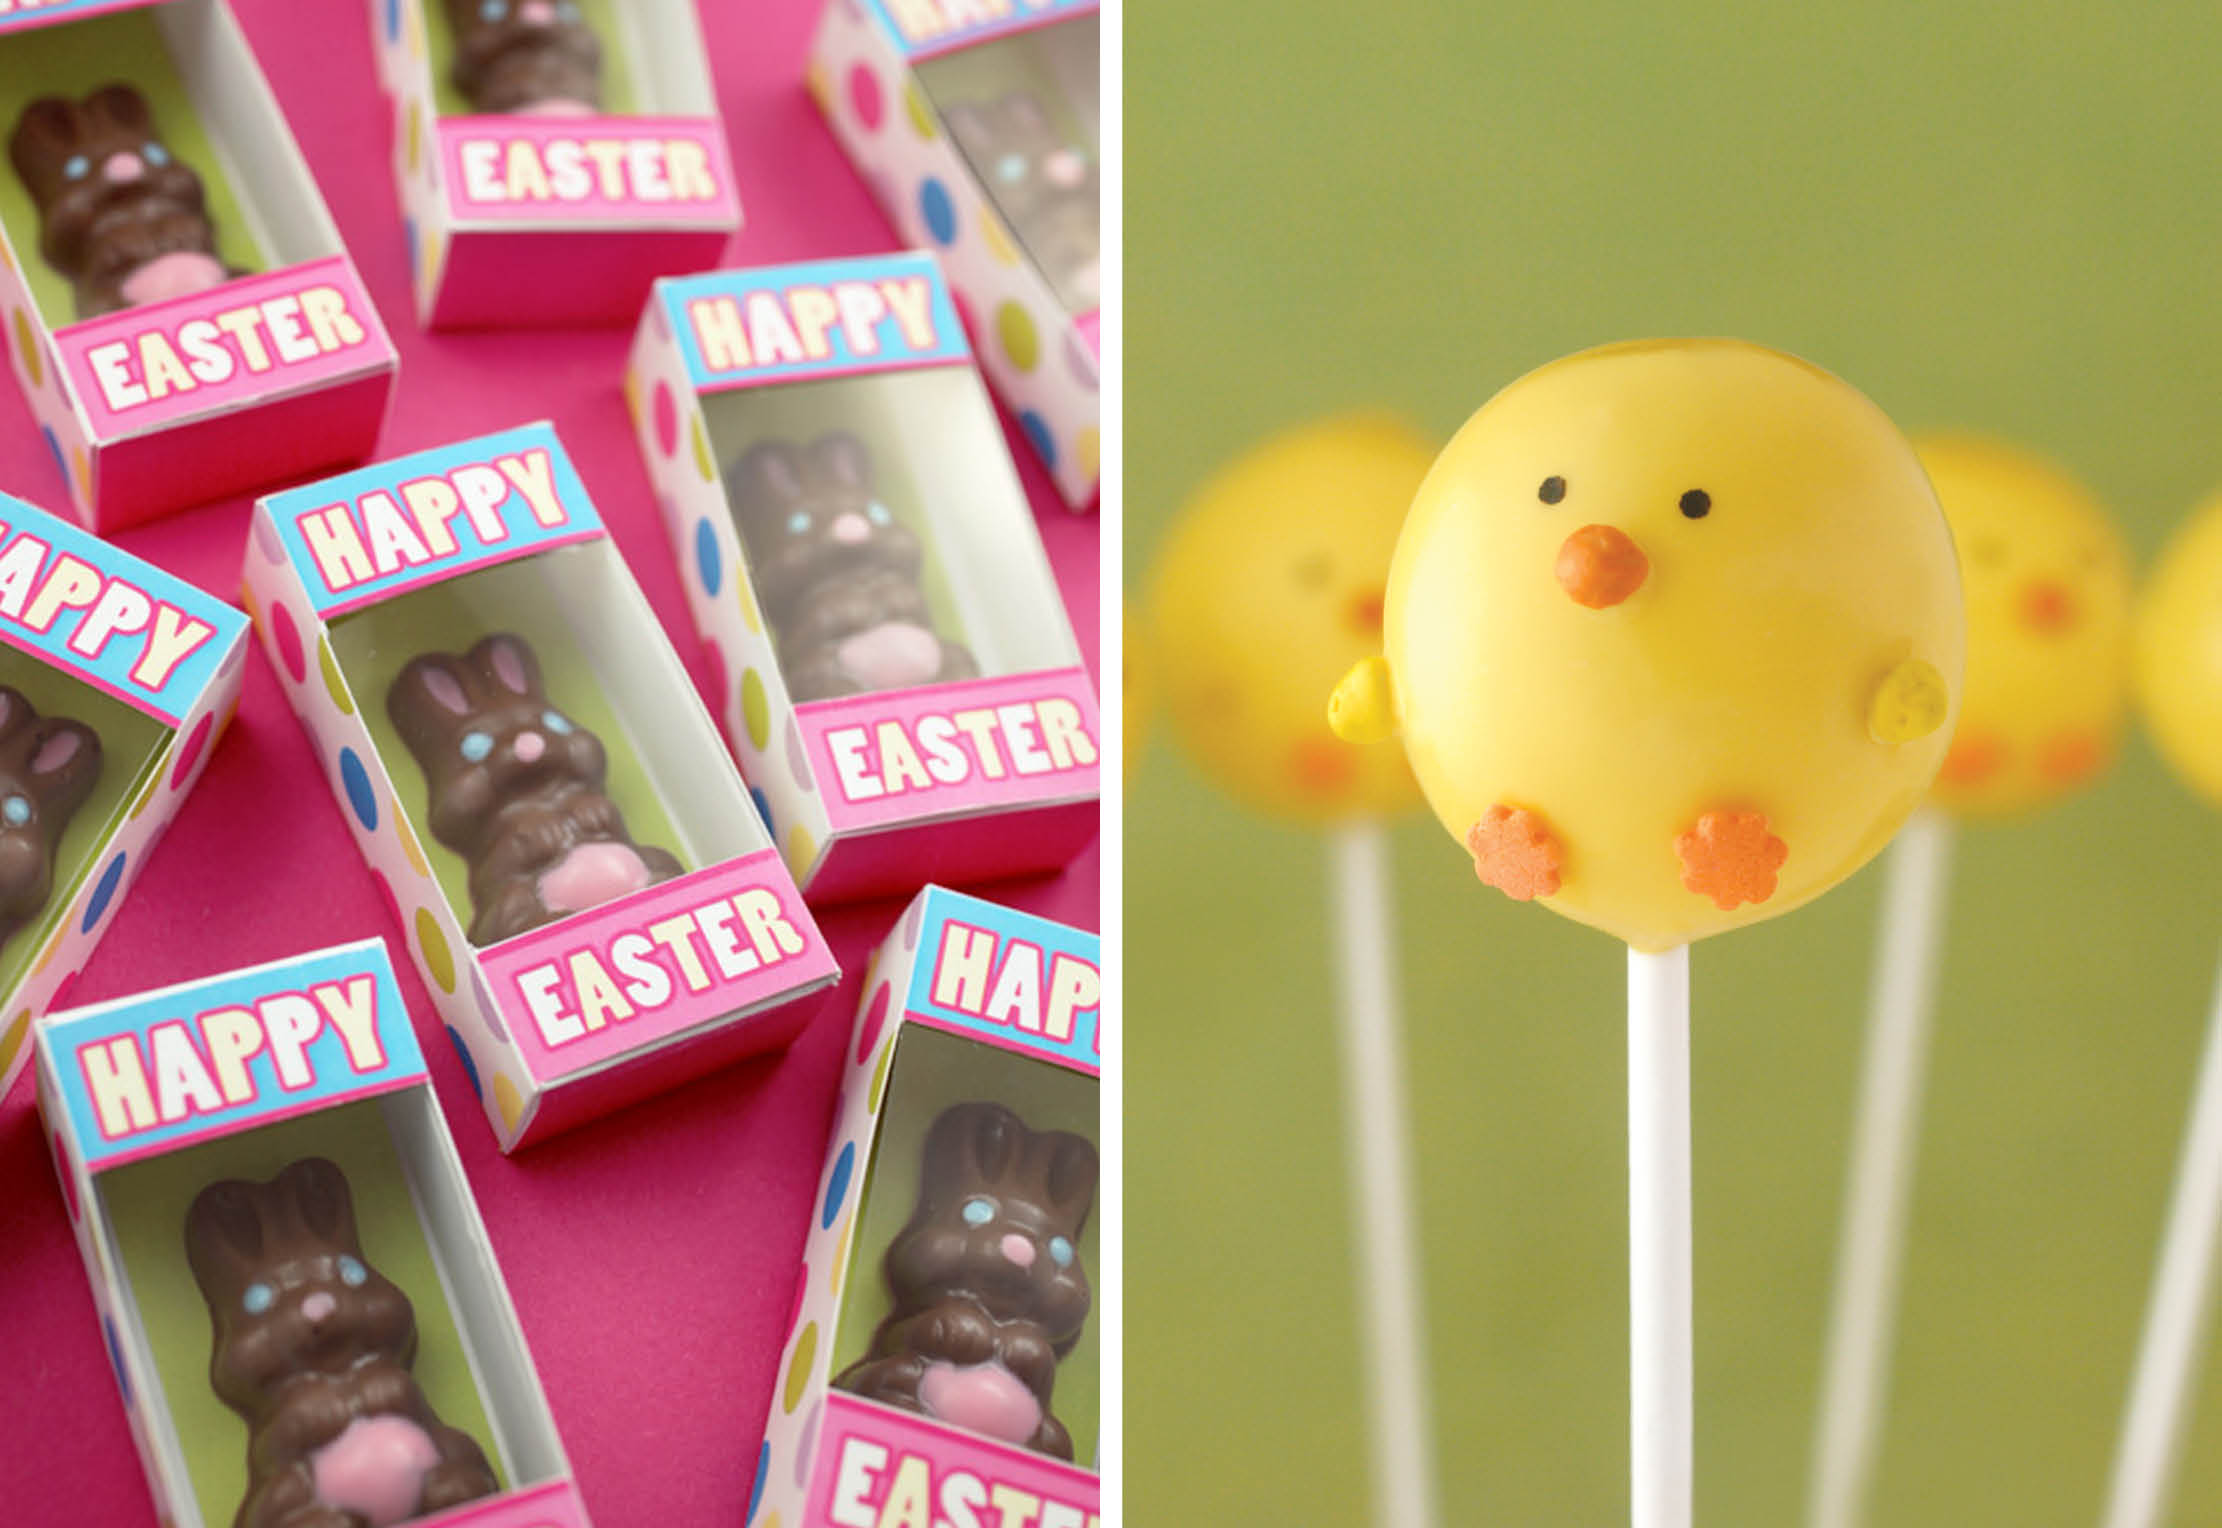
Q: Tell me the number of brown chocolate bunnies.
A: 8